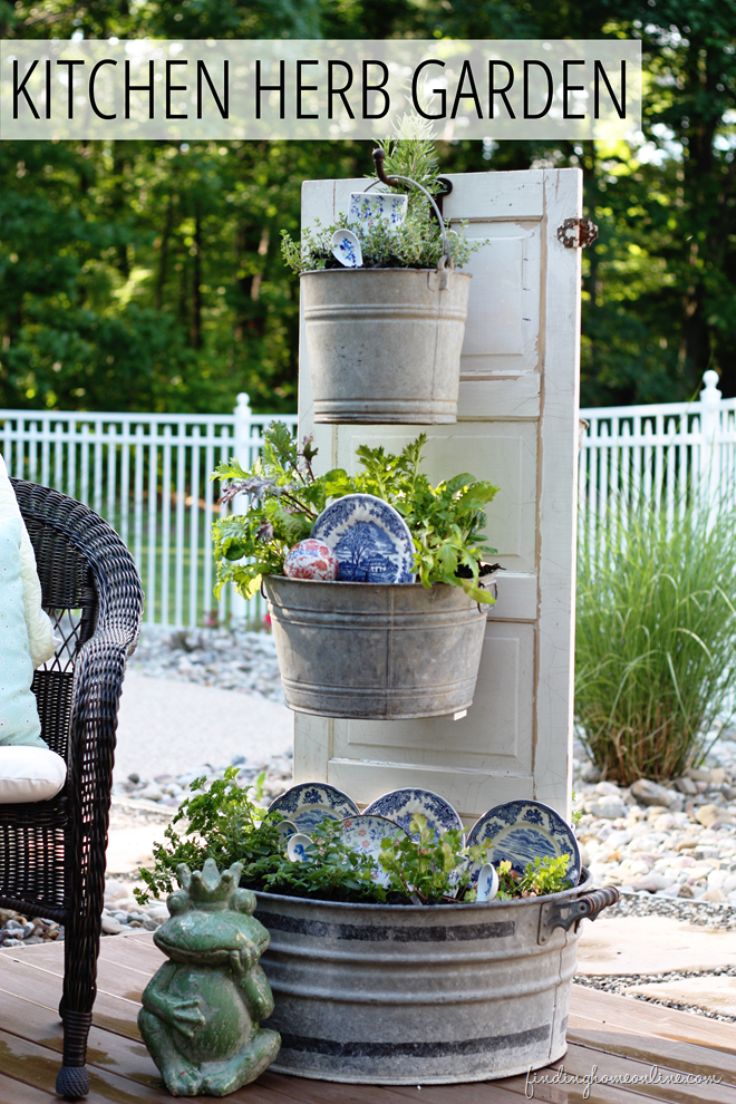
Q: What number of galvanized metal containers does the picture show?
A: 3